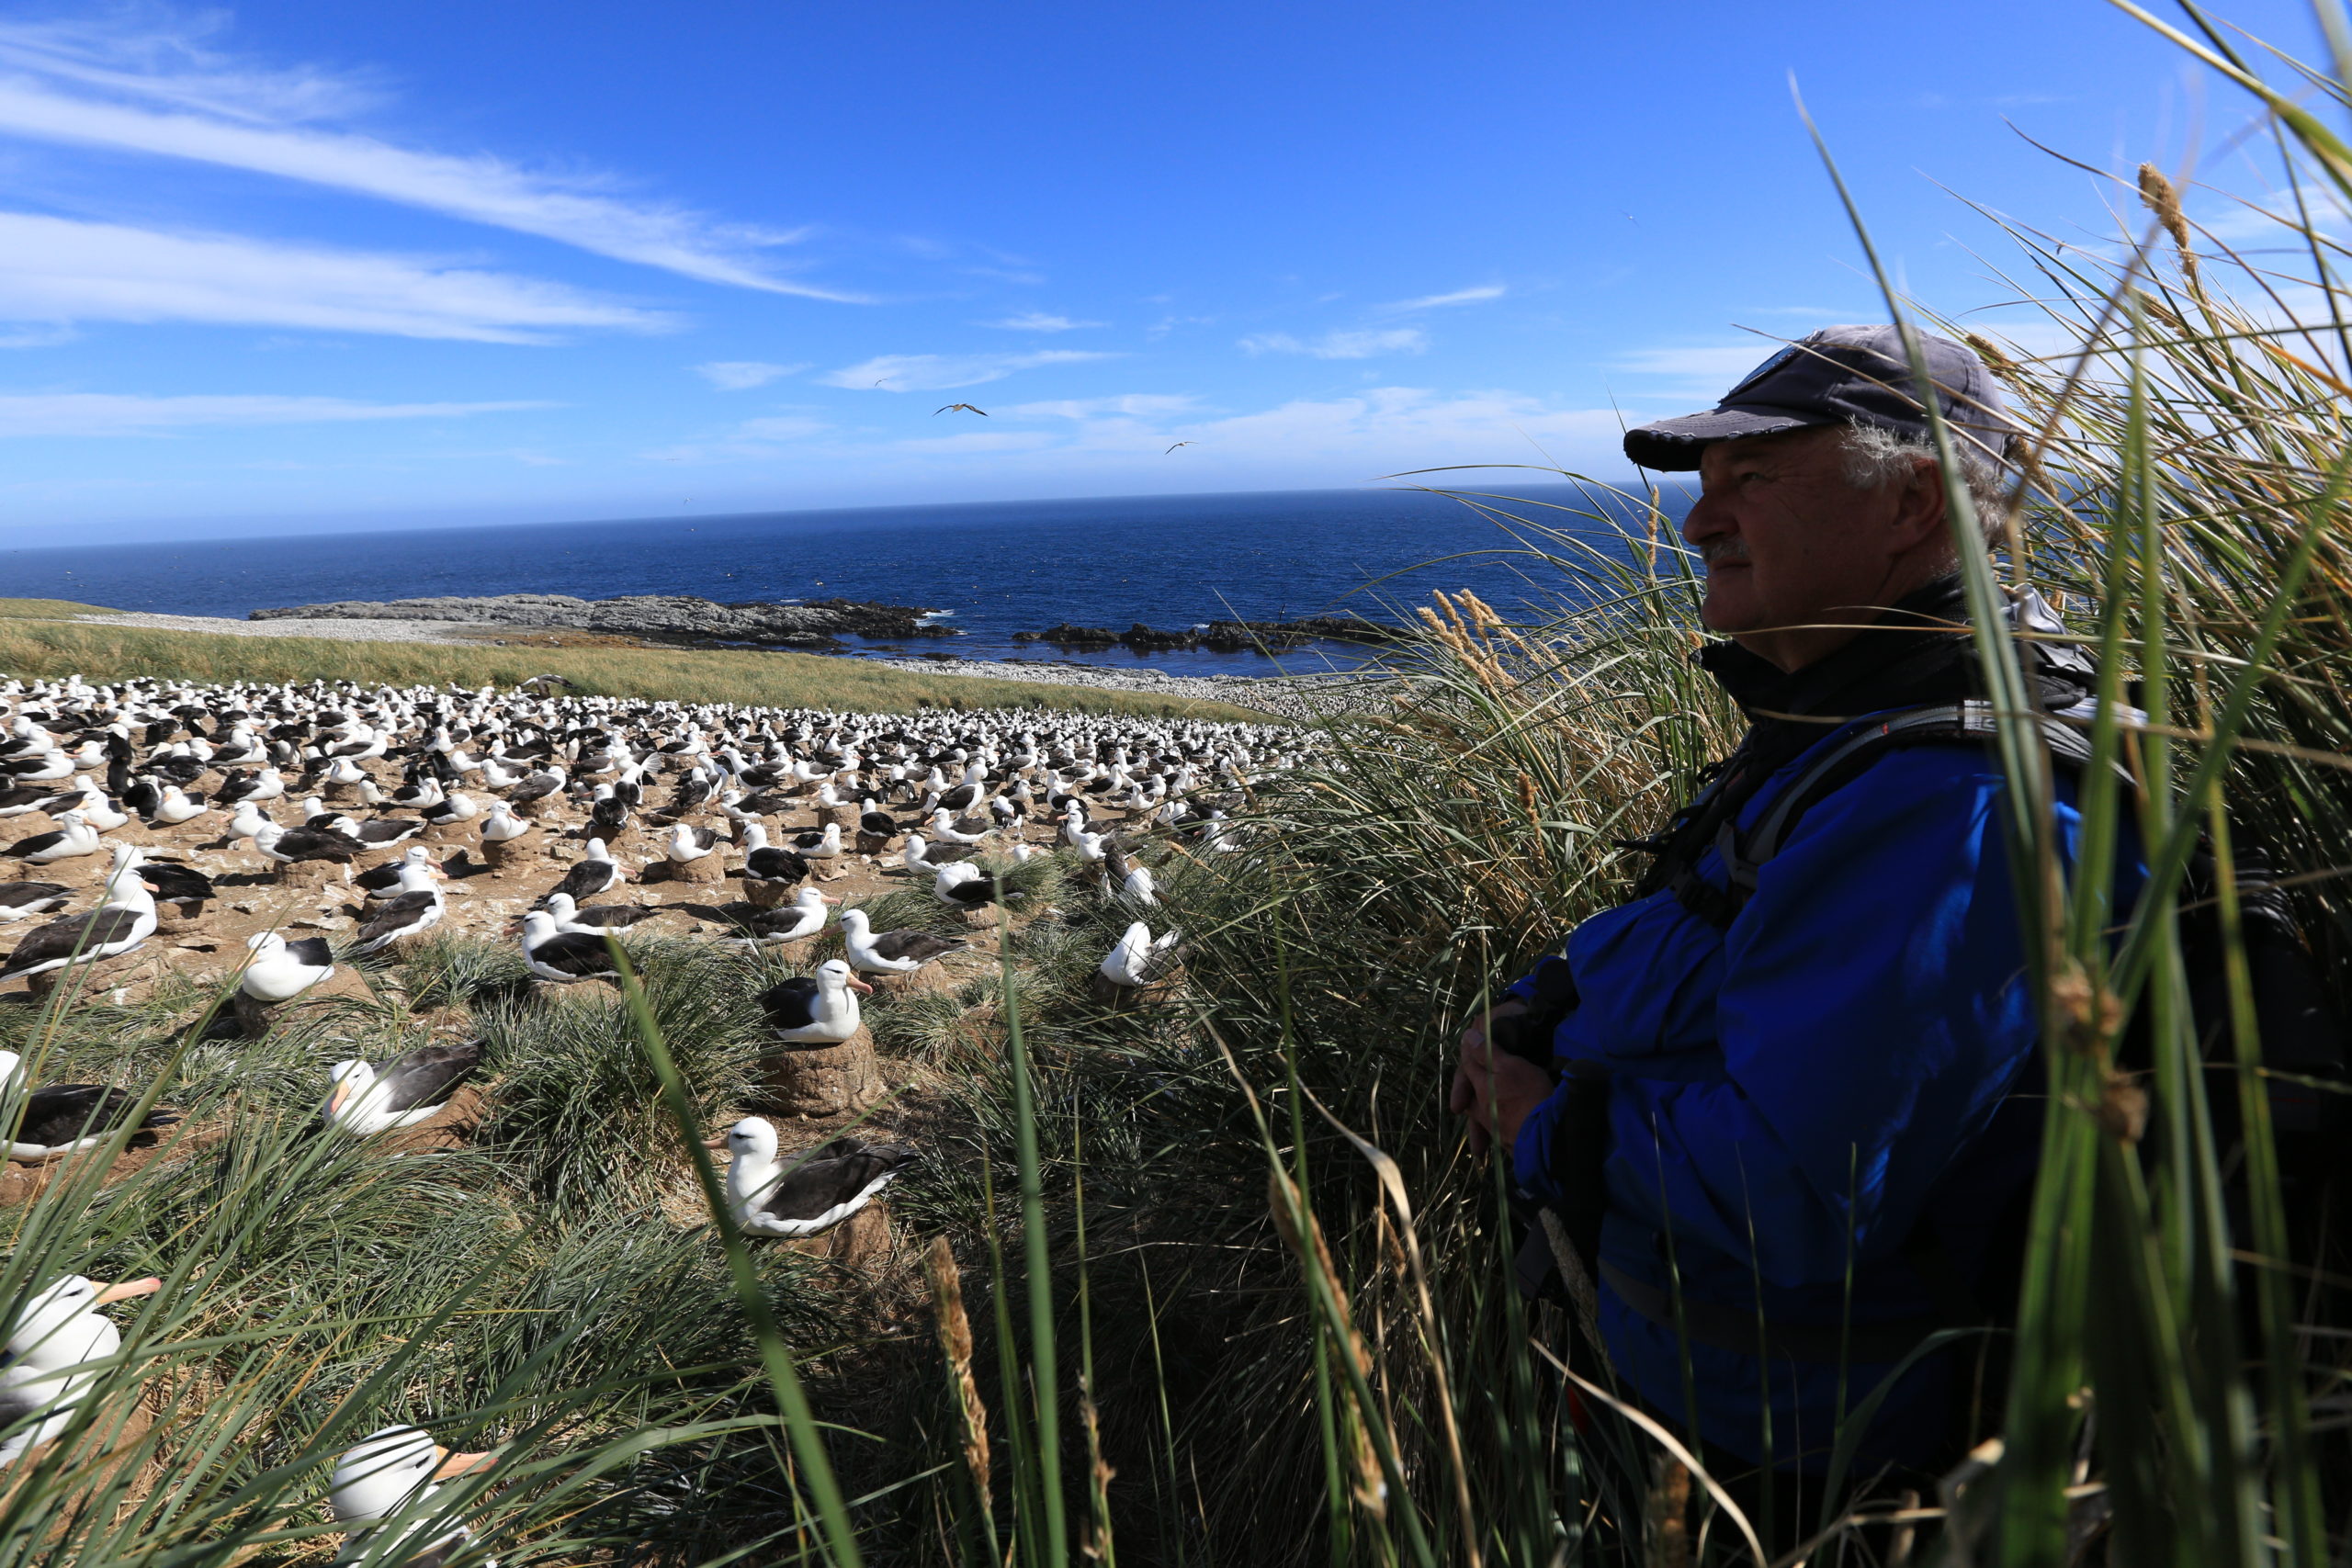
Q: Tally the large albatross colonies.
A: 1